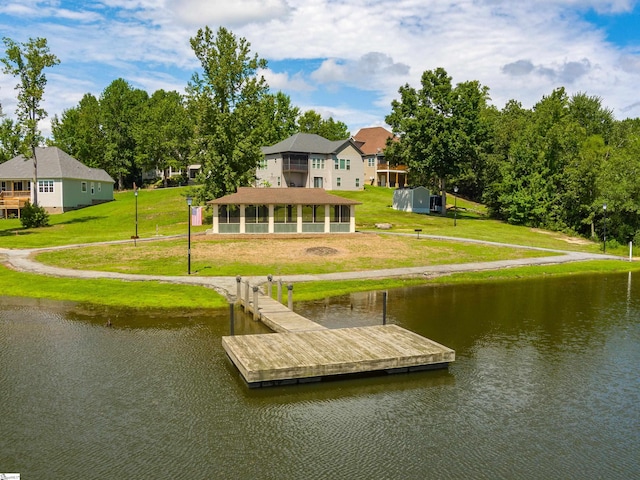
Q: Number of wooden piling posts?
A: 6